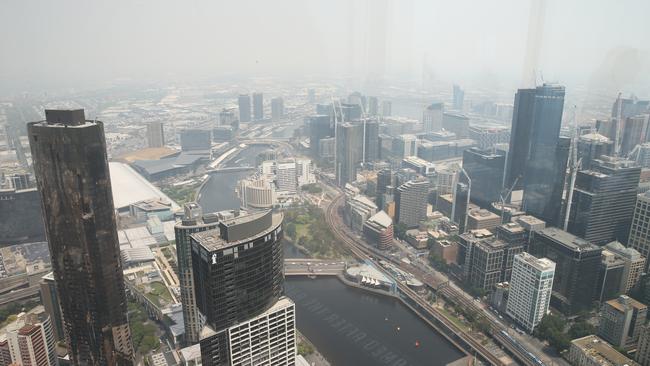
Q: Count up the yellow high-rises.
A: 0